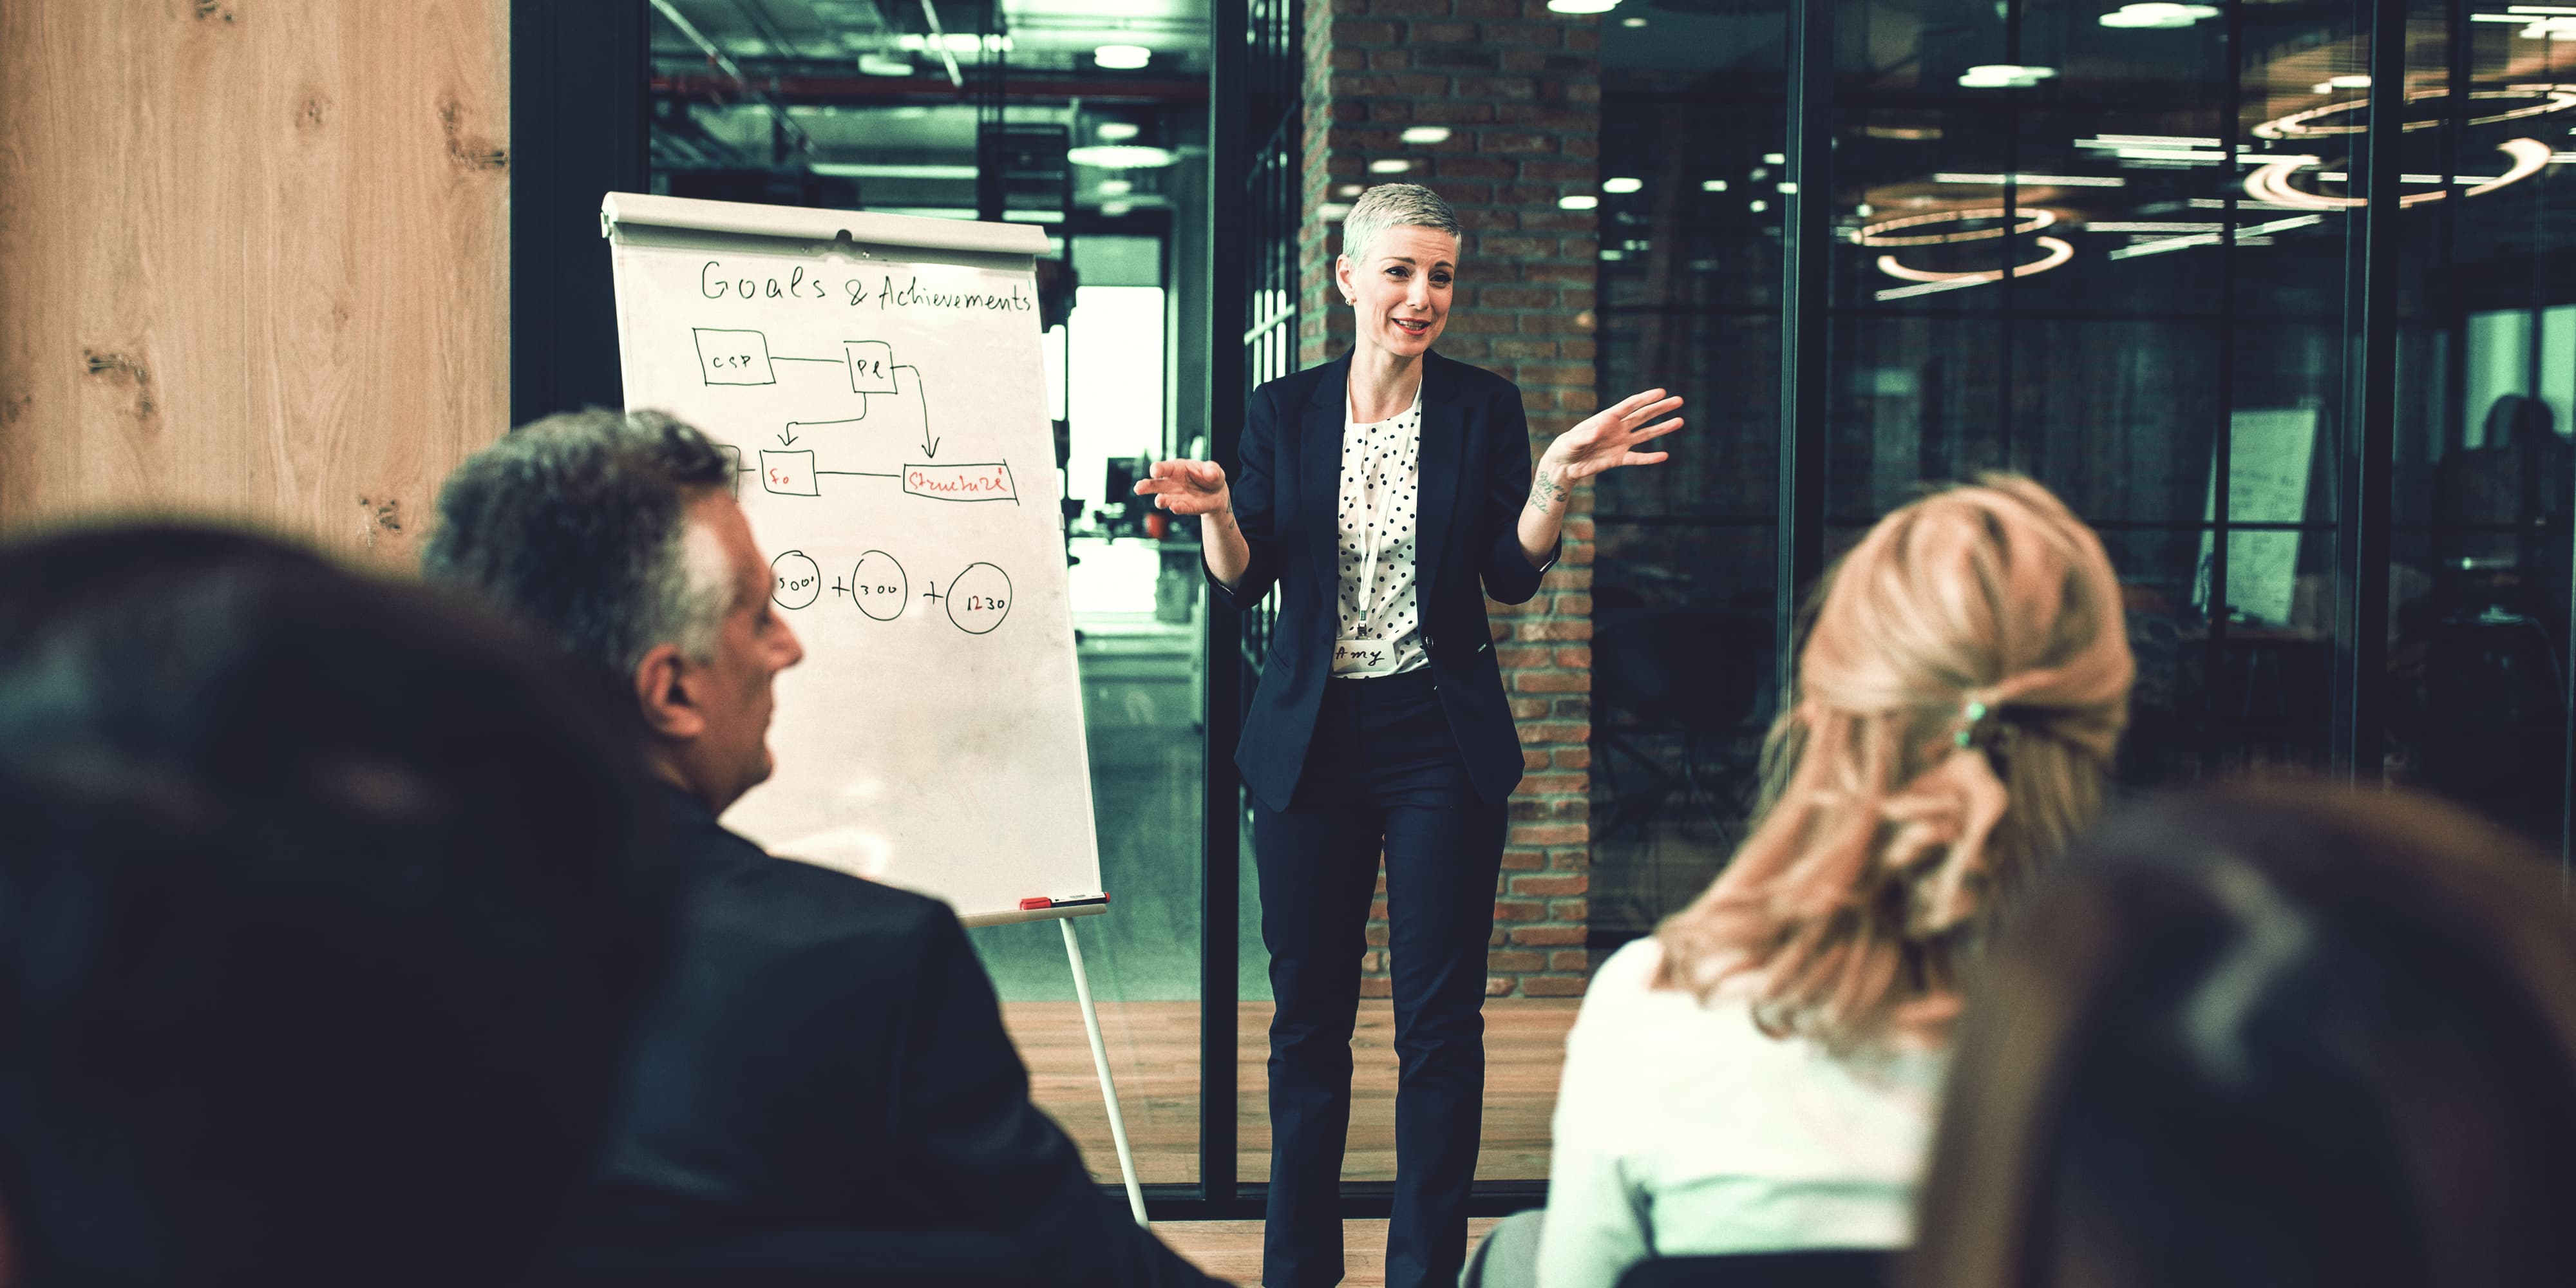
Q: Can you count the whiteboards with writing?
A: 2